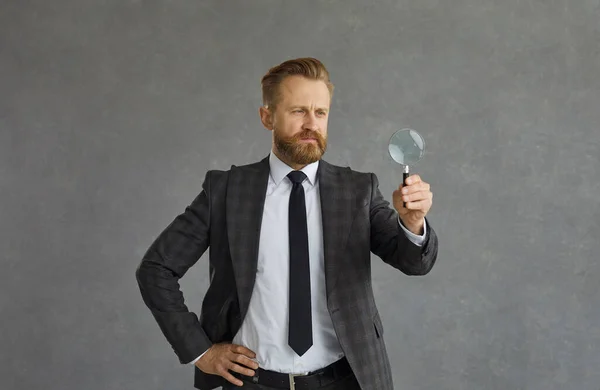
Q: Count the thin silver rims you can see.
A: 1